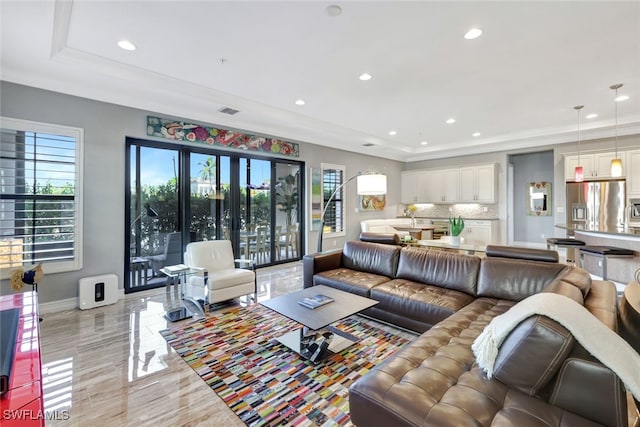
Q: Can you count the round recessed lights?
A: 10